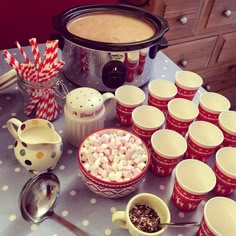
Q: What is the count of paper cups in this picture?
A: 12